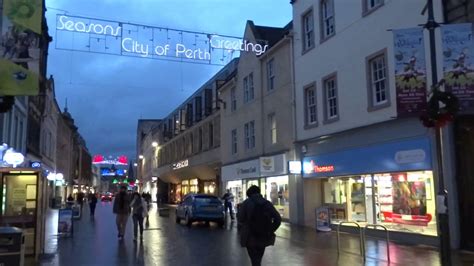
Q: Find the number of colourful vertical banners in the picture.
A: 3